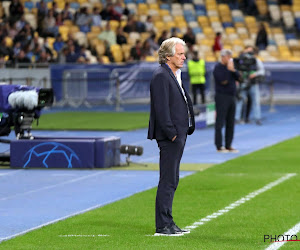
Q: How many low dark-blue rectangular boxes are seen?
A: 1